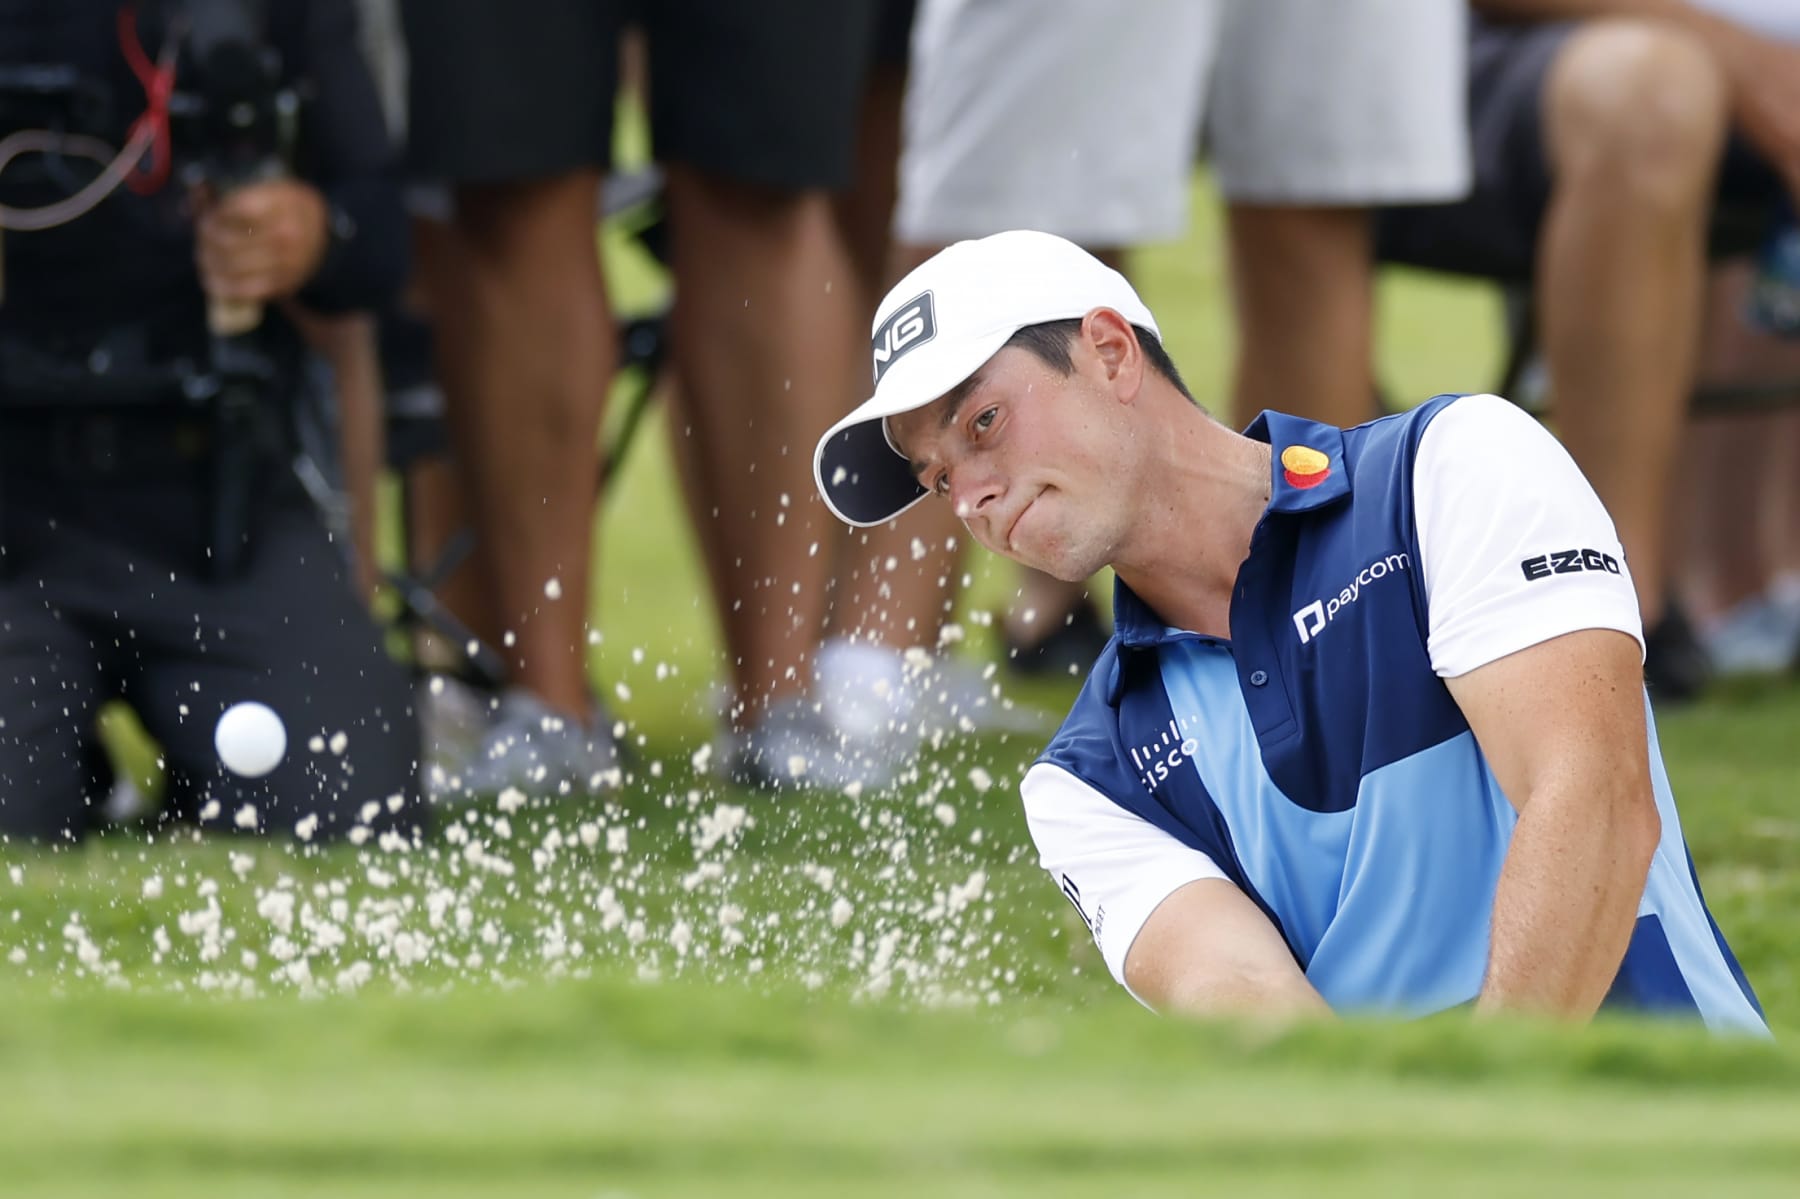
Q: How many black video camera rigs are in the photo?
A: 1